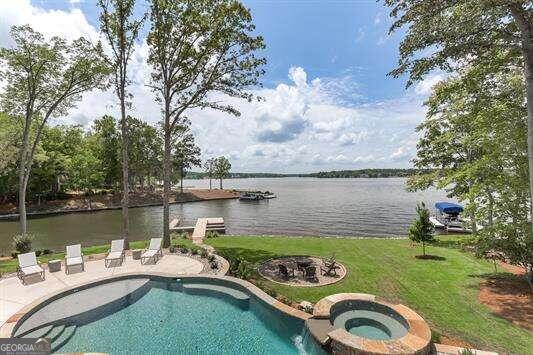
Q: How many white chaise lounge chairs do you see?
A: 4